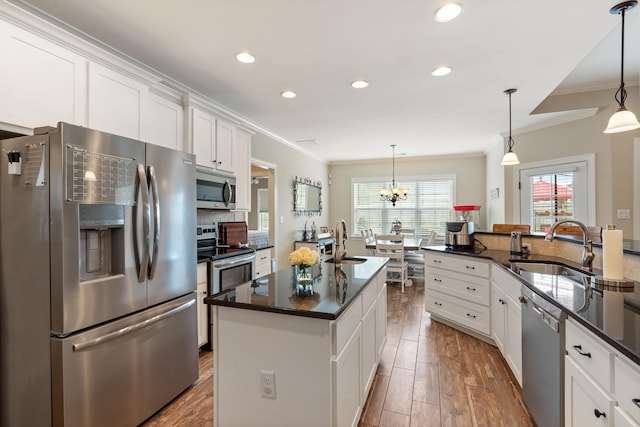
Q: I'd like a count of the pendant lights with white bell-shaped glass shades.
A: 2